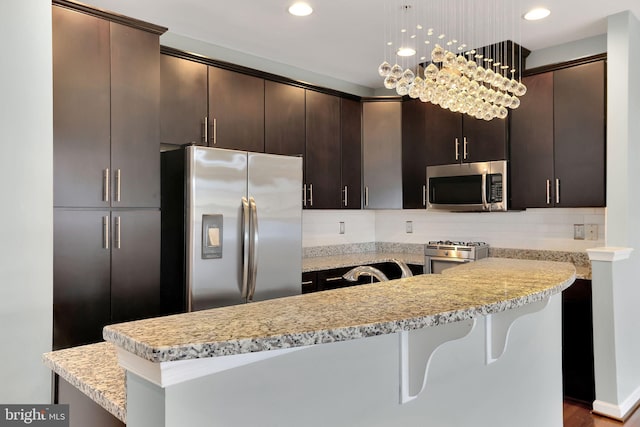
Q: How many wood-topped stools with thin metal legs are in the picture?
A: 0